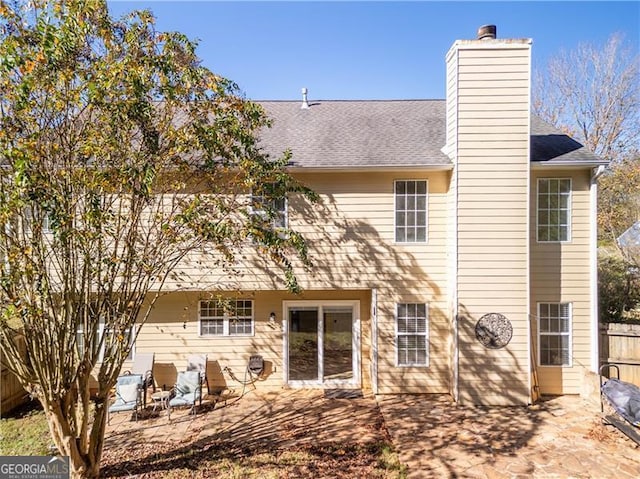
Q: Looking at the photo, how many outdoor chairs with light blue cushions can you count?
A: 2